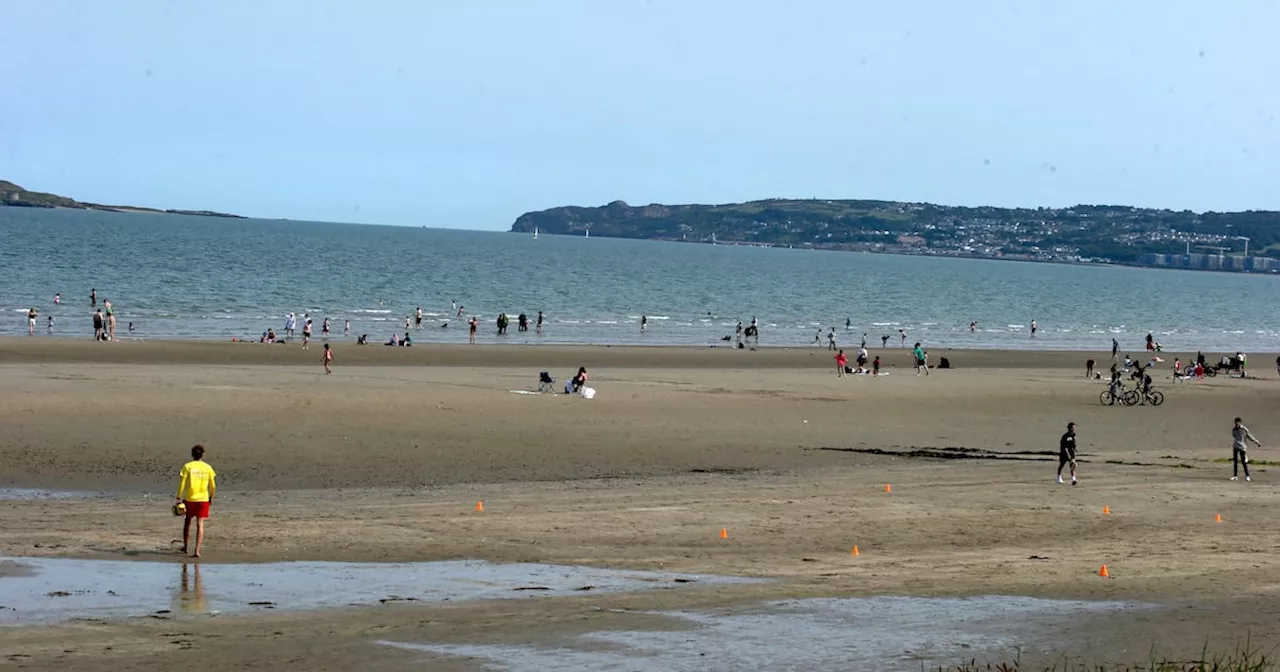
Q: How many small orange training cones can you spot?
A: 7